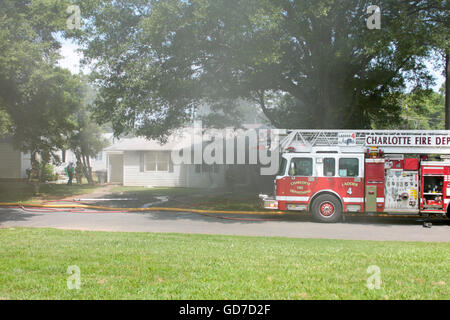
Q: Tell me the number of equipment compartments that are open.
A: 1